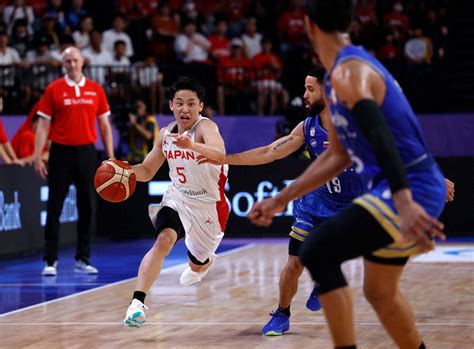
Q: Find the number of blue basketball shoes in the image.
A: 2